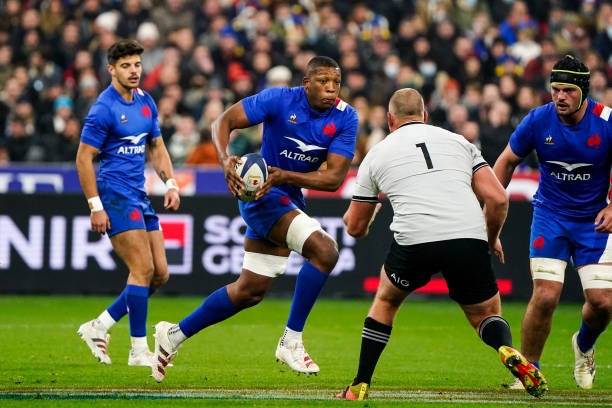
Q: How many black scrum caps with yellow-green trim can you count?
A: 1